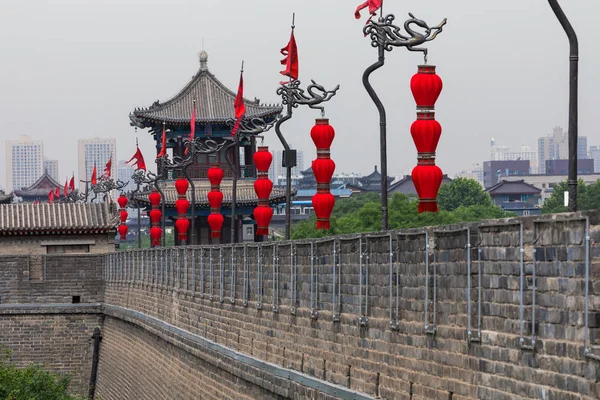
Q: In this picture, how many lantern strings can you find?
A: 7